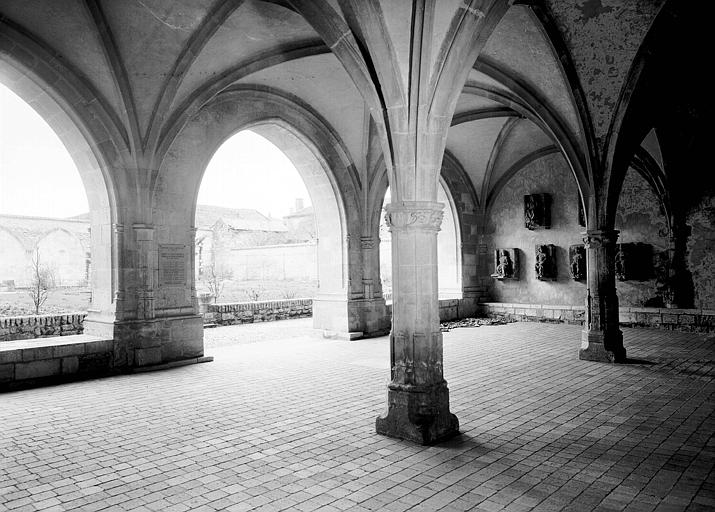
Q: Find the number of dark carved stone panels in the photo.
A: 6